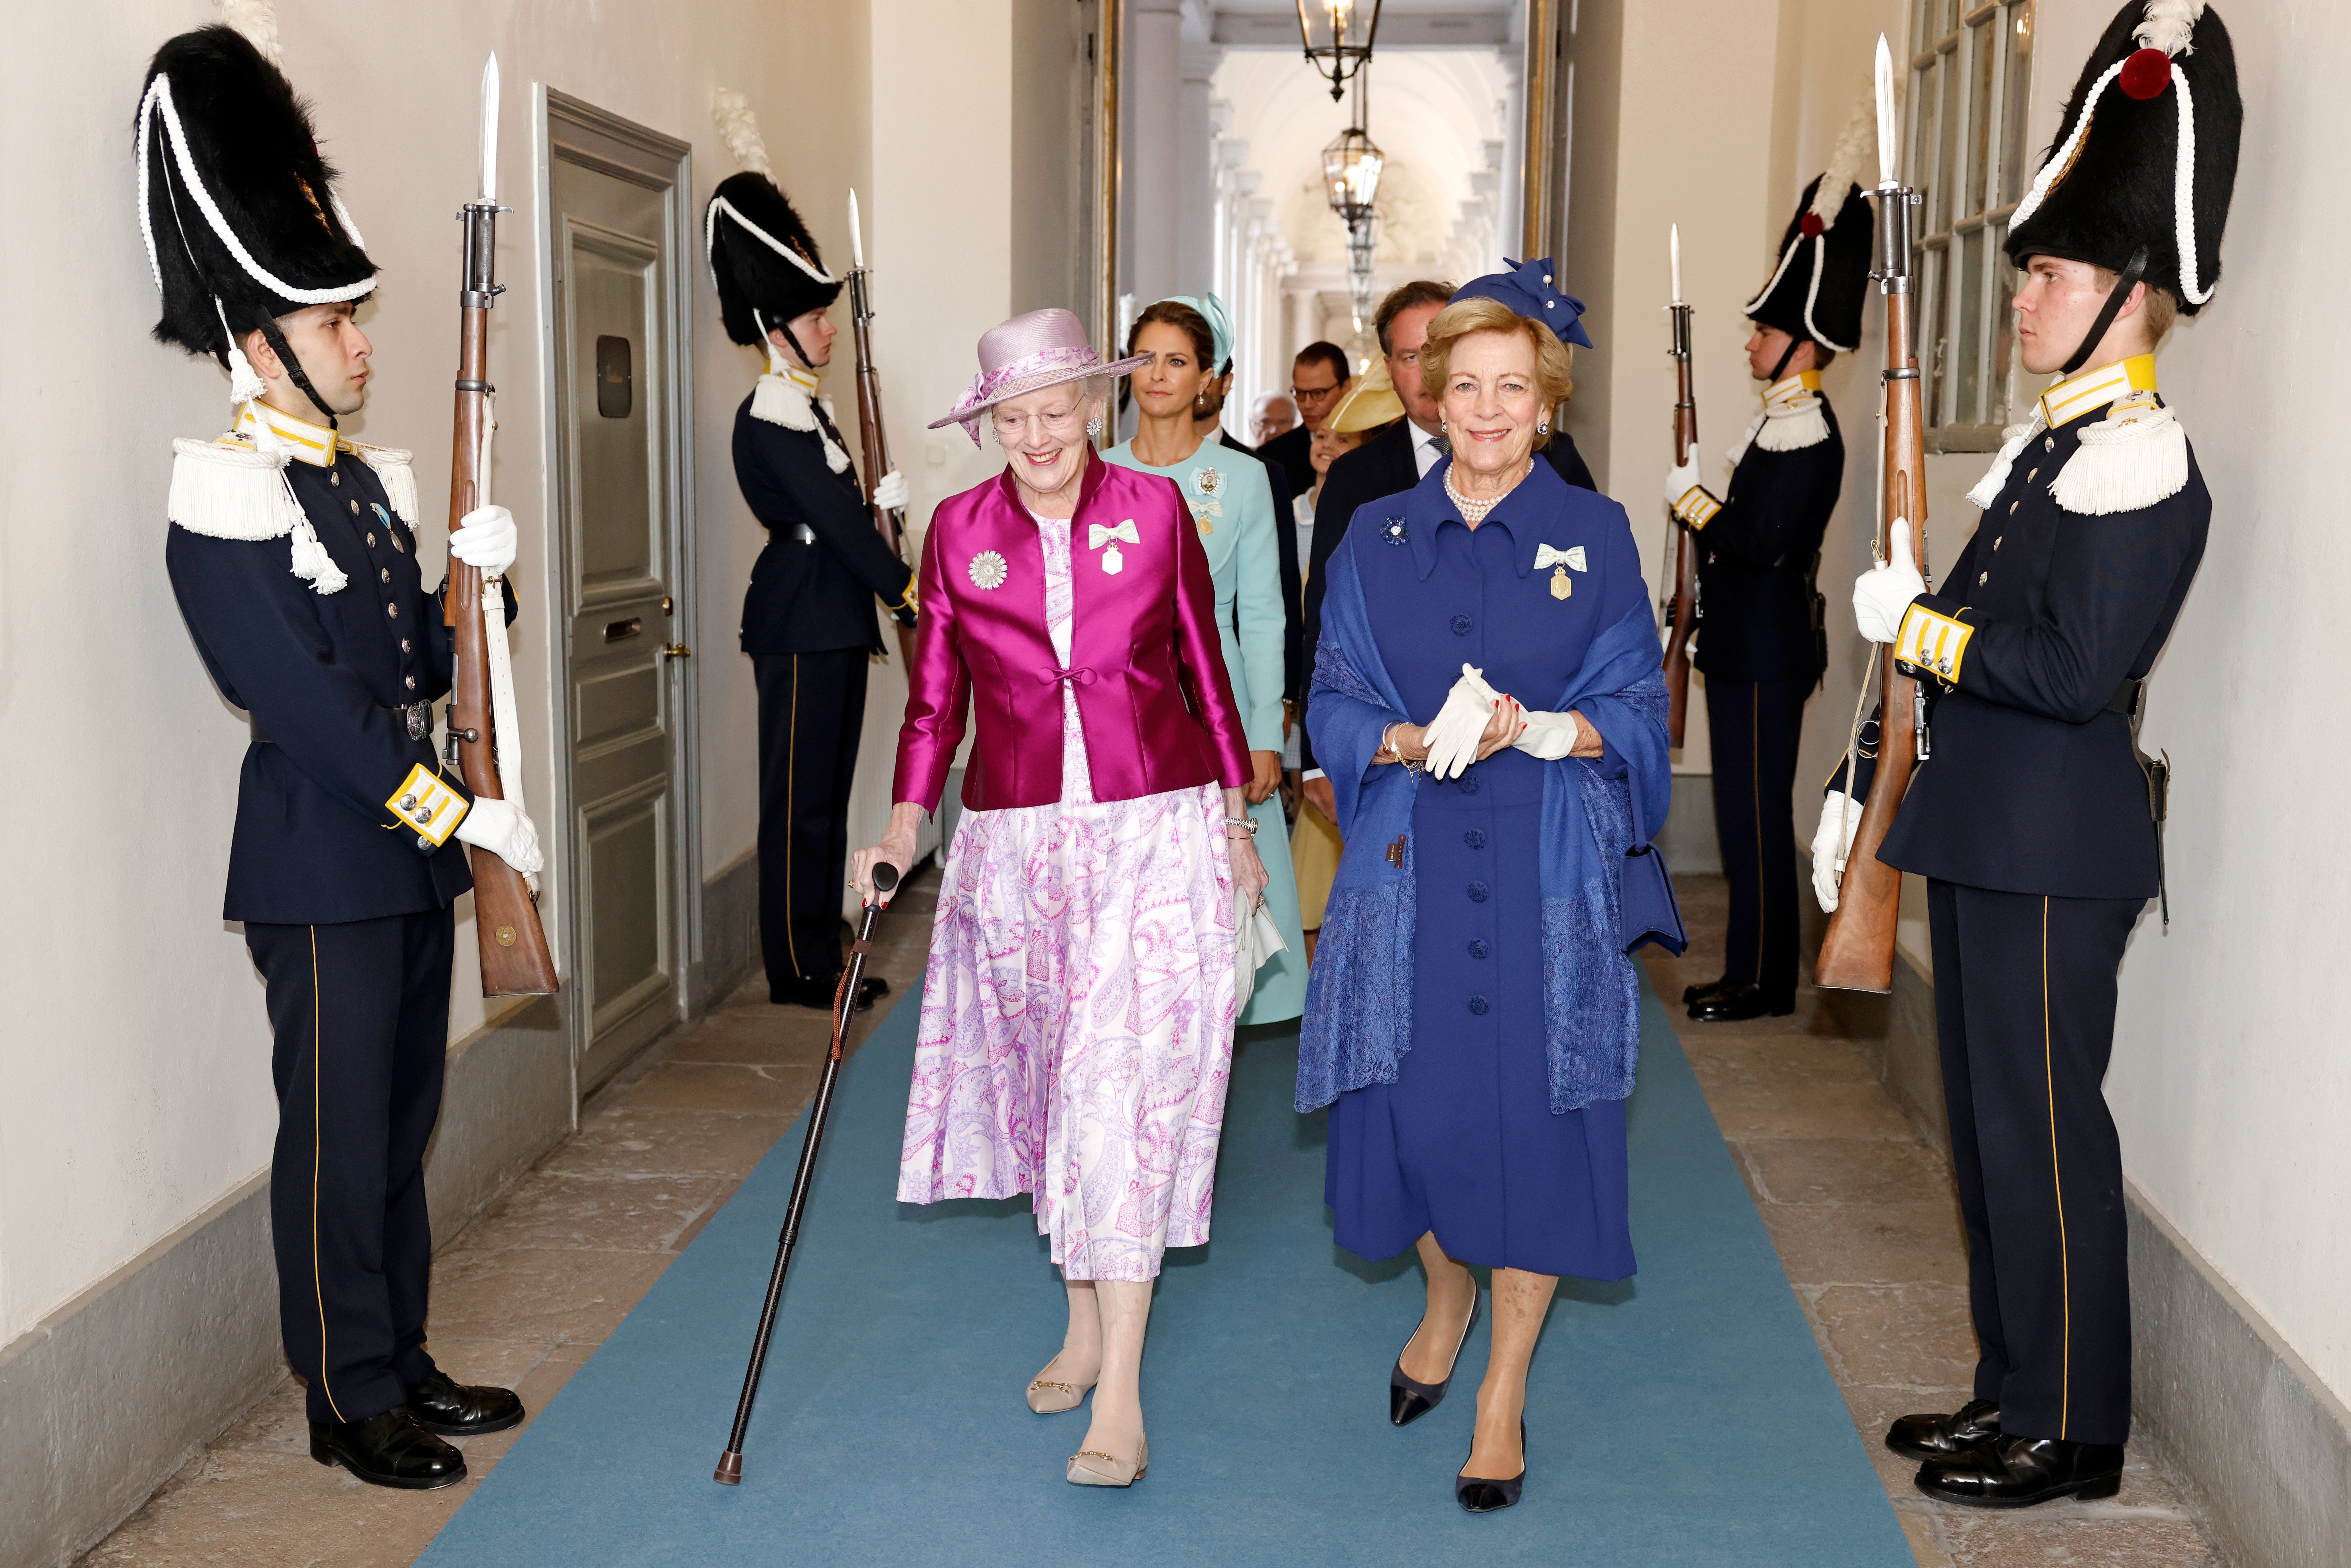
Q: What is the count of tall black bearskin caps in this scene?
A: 4